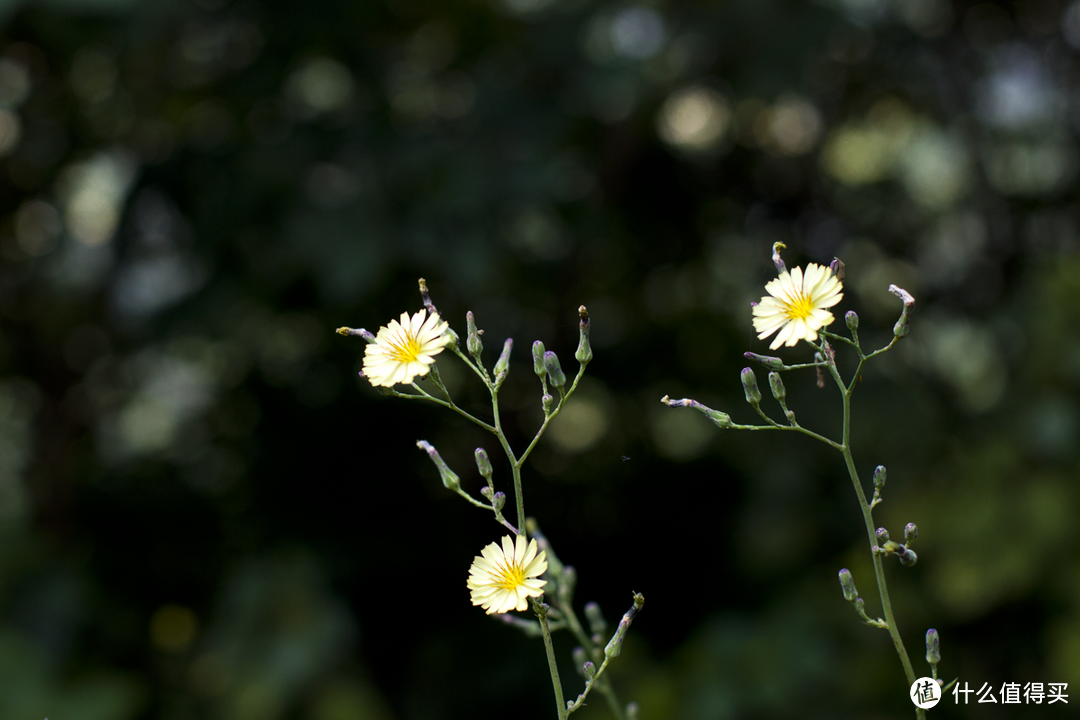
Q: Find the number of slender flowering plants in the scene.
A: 2